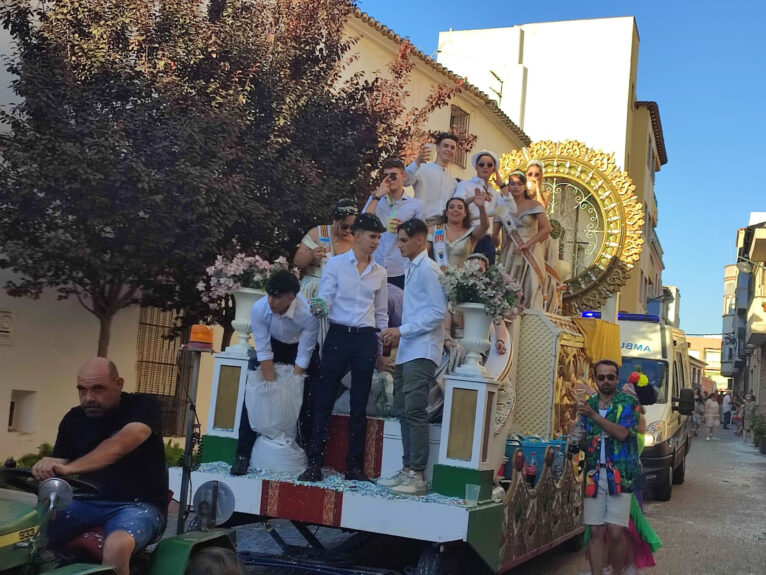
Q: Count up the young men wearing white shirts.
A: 6